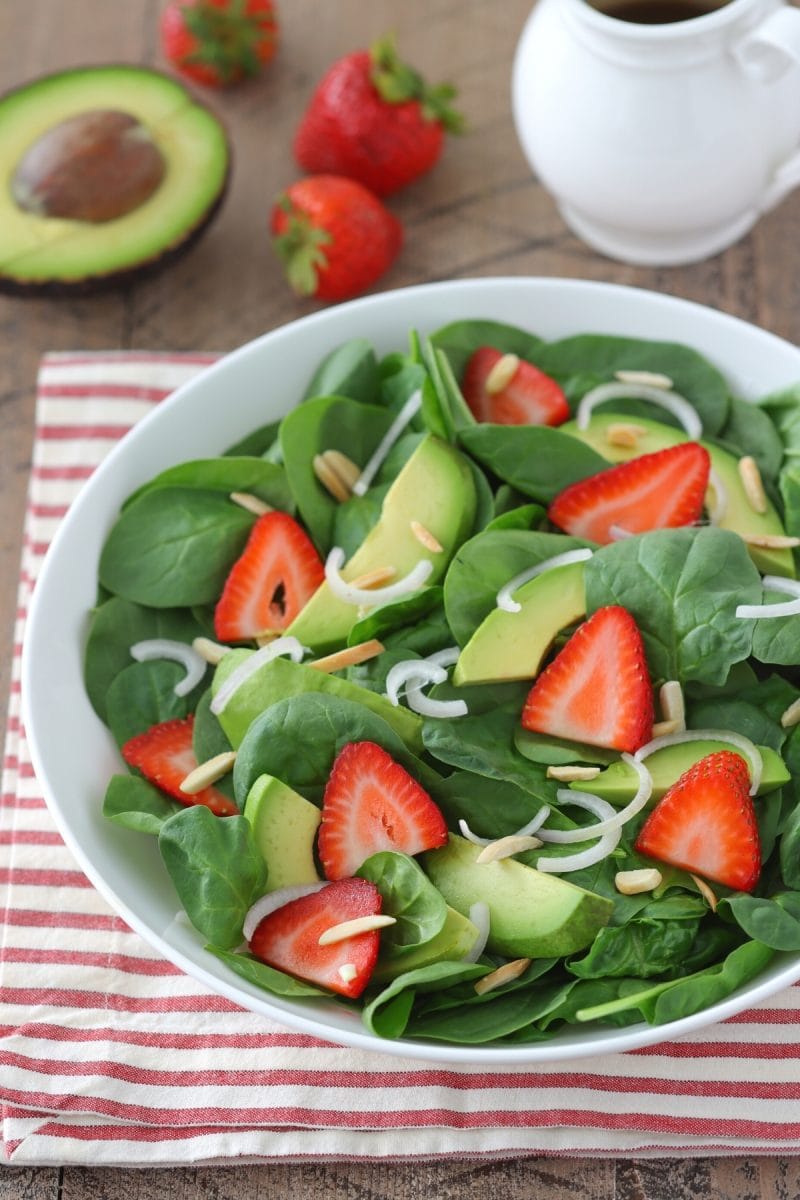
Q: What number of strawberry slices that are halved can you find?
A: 8